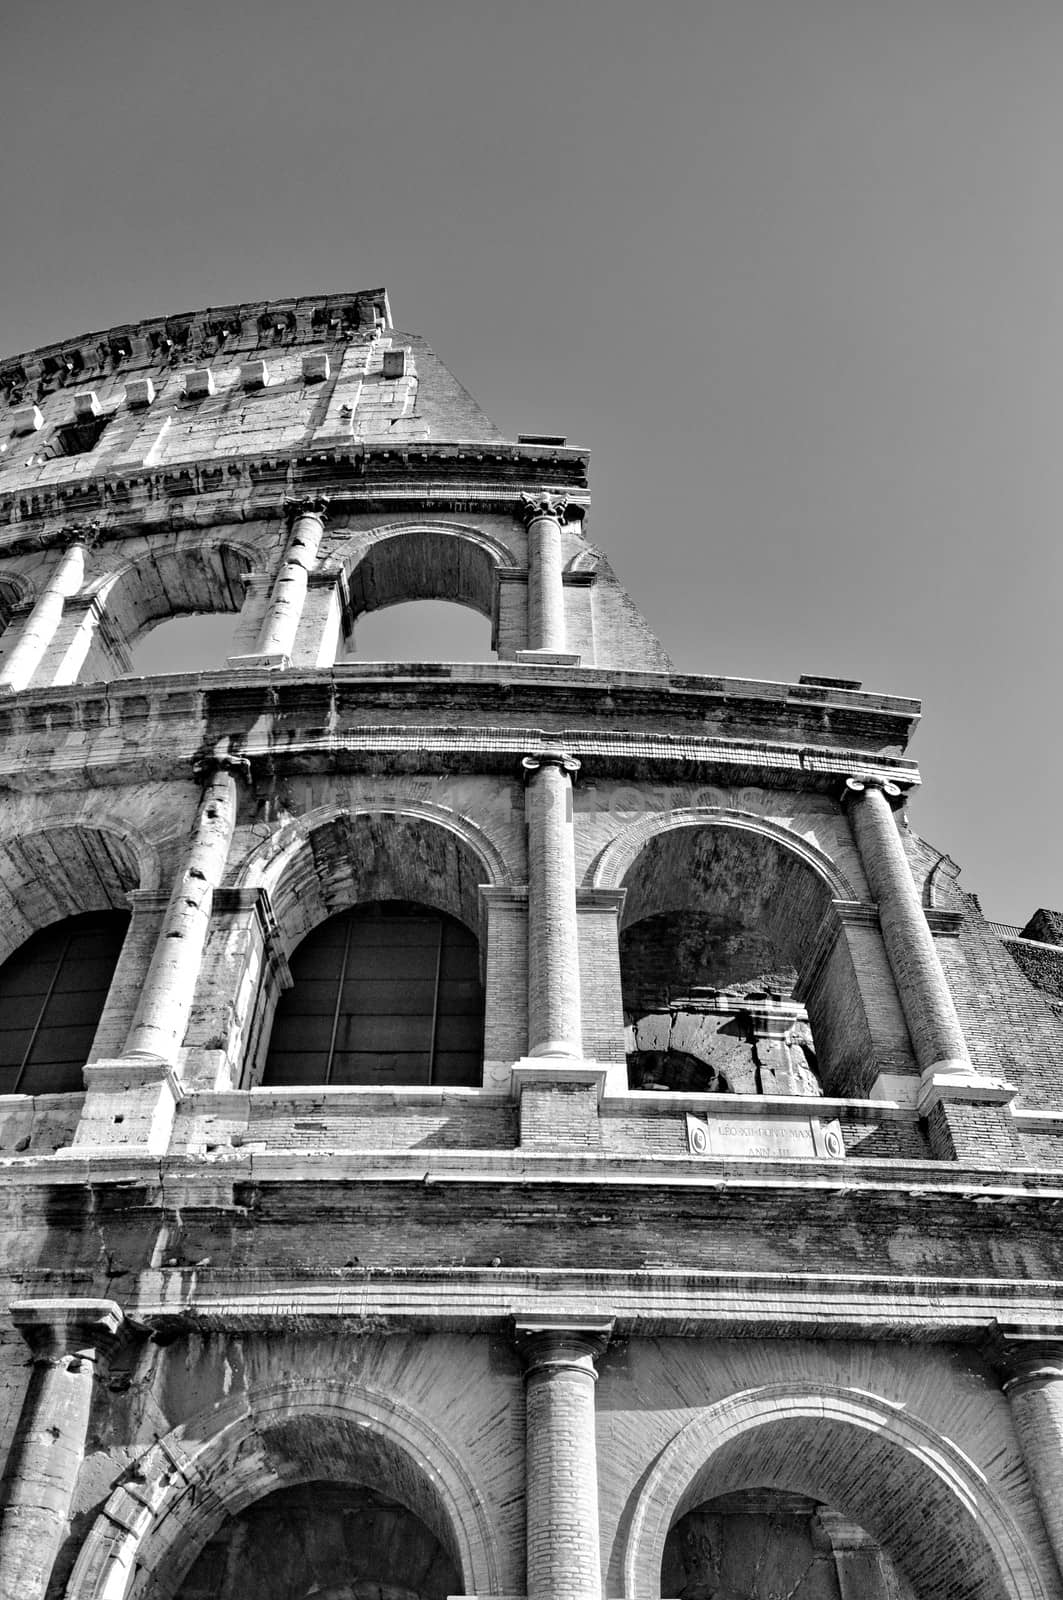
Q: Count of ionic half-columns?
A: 3